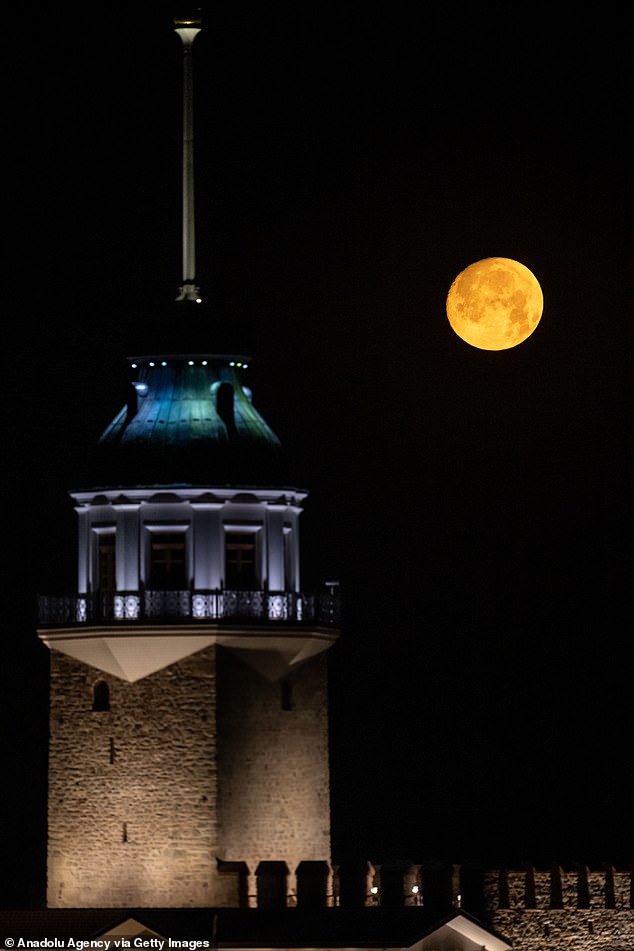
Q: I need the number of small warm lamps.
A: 2